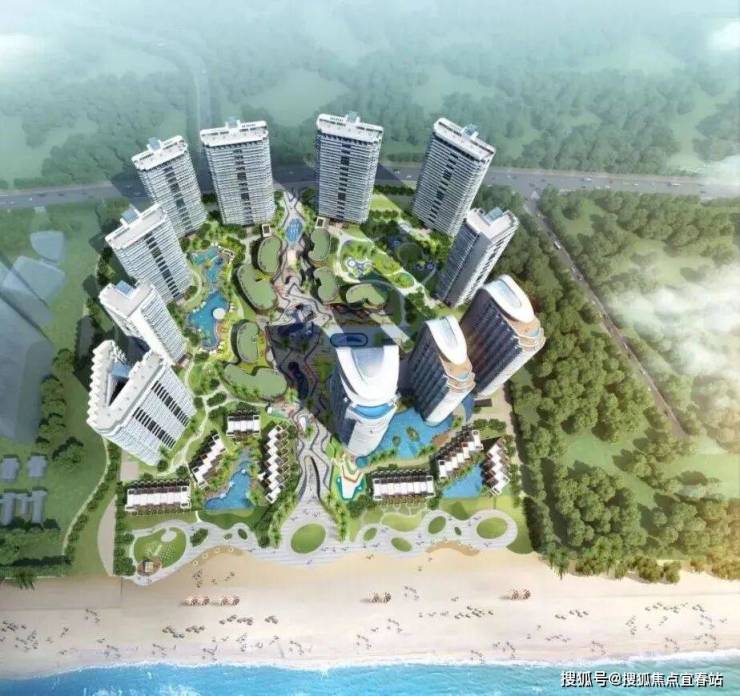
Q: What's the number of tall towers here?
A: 11